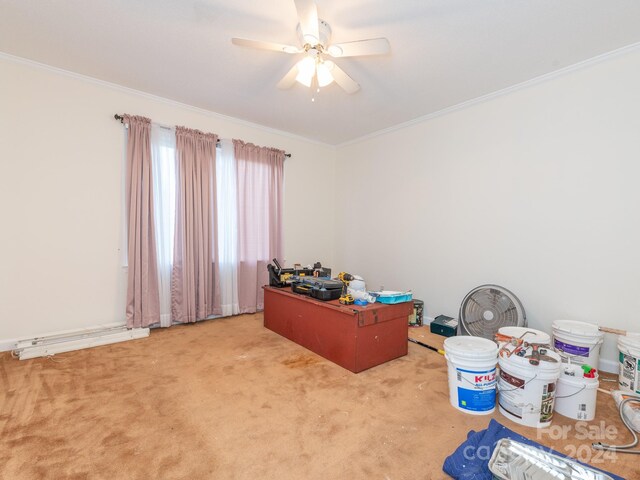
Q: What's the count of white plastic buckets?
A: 6